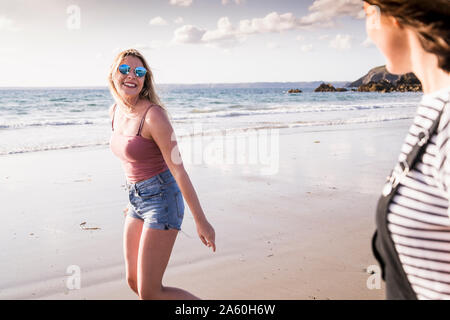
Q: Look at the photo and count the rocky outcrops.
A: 3